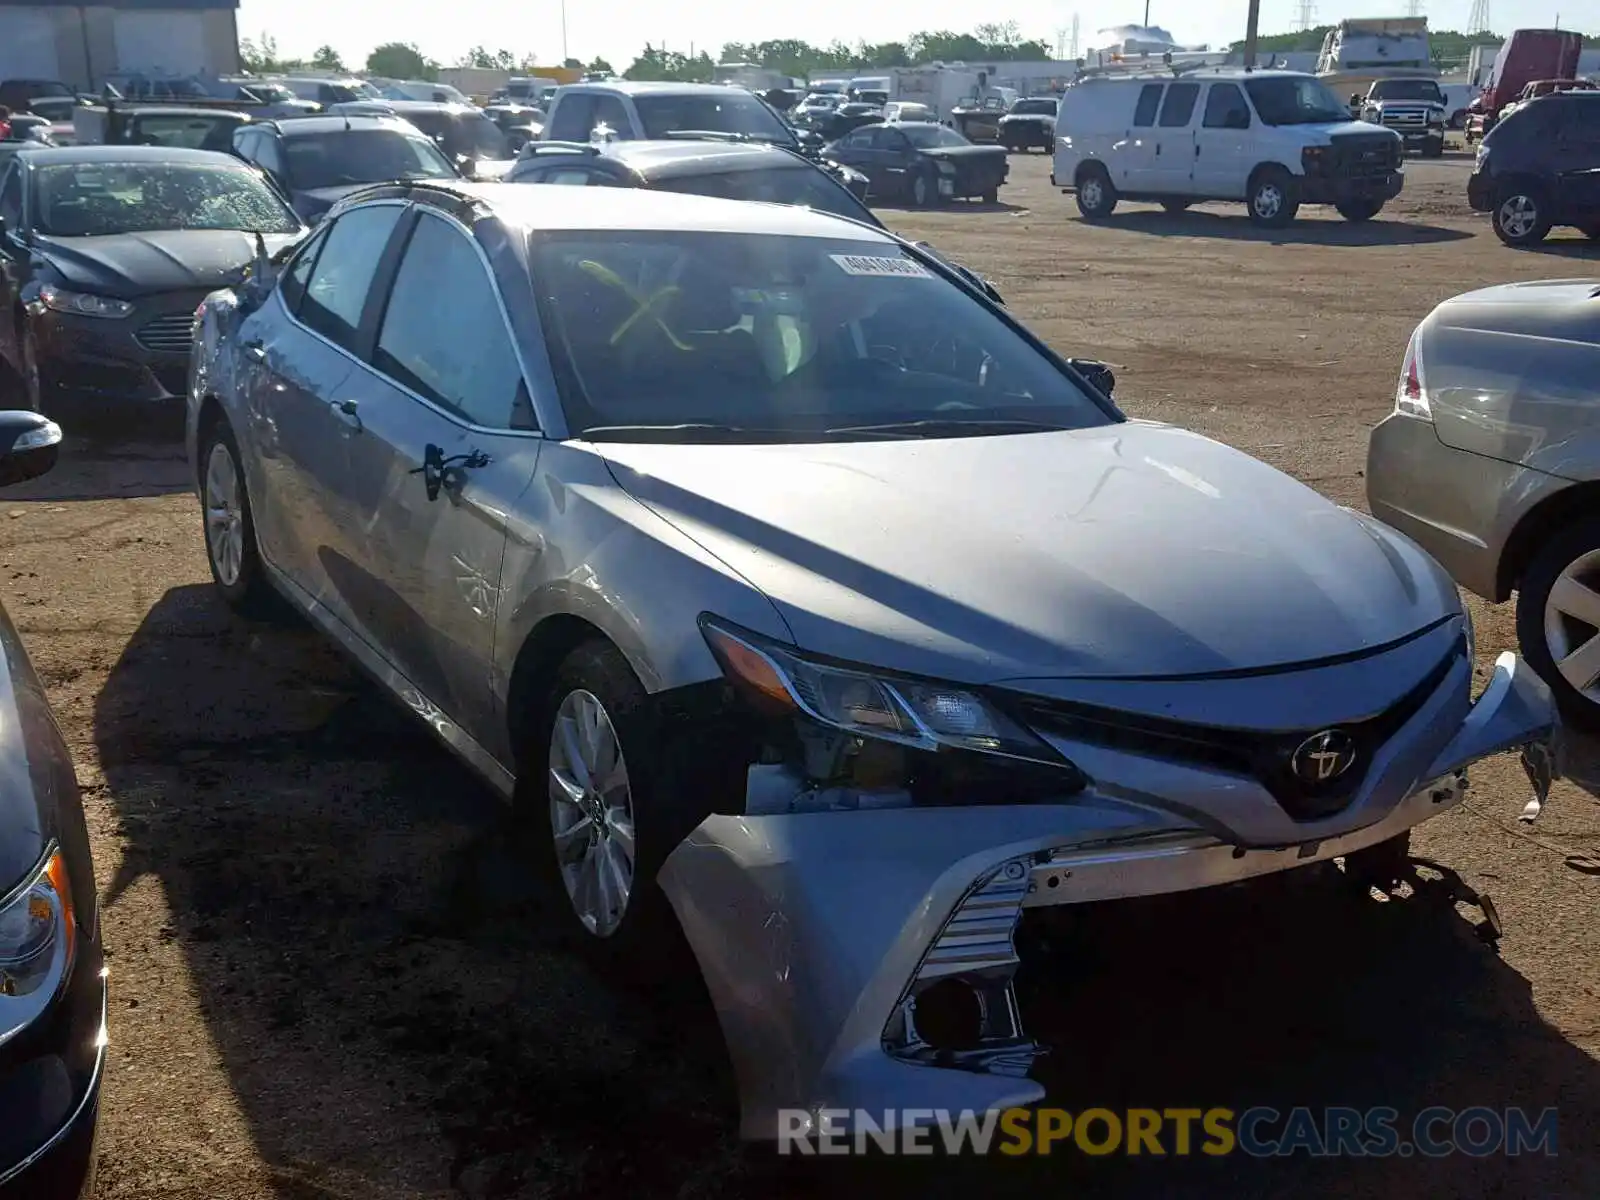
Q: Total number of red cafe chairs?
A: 0